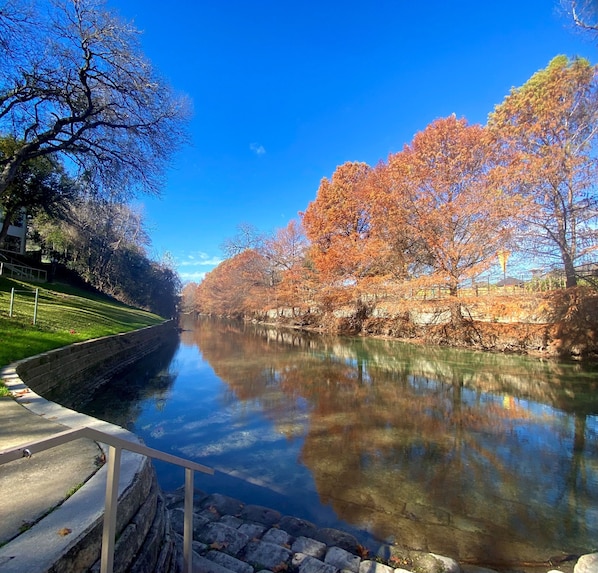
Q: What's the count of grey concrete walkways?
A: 1